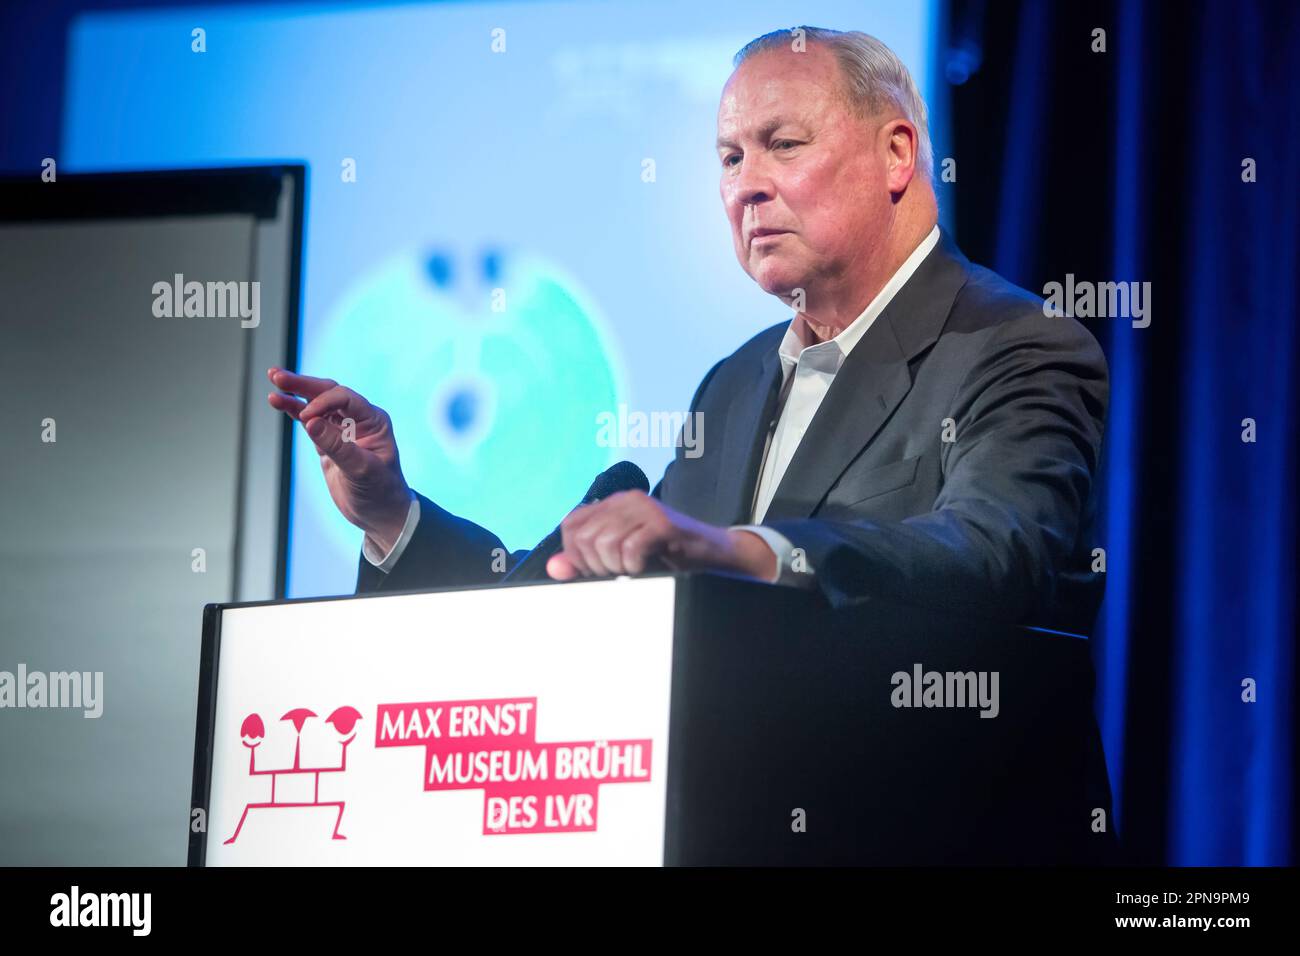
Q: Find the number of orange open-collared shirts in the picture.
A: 0